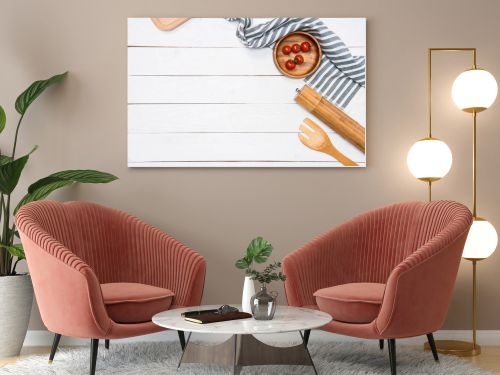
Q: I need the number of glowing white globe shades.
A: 3